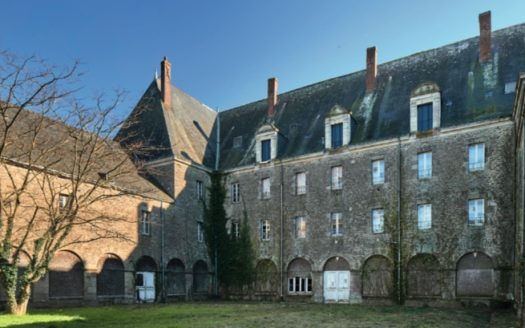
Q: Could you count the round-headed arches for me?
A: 12